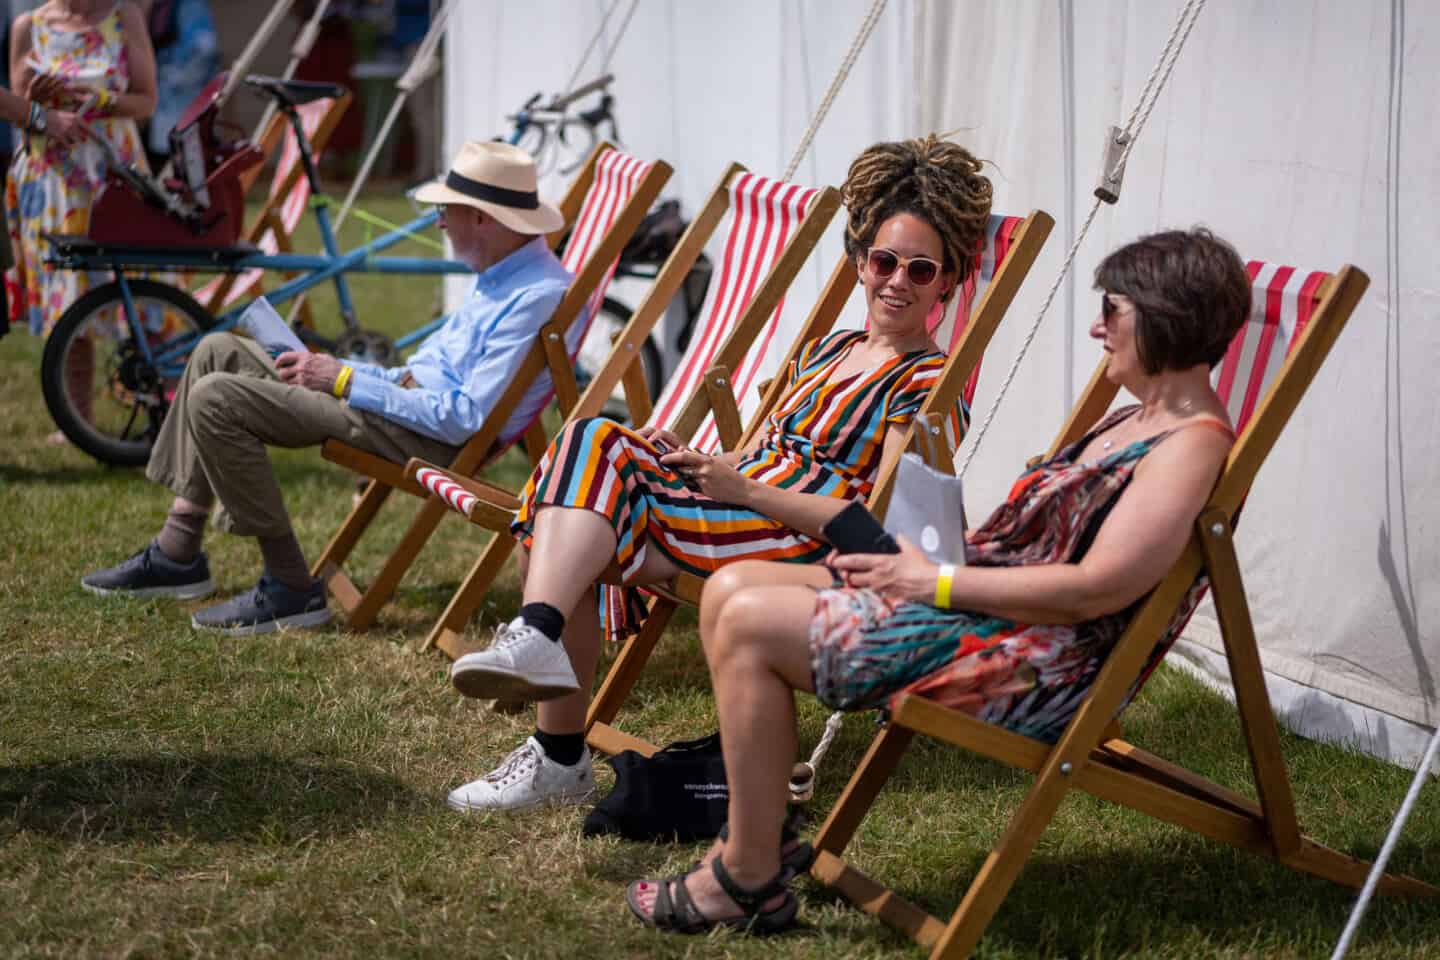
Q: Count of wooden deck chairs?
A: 5